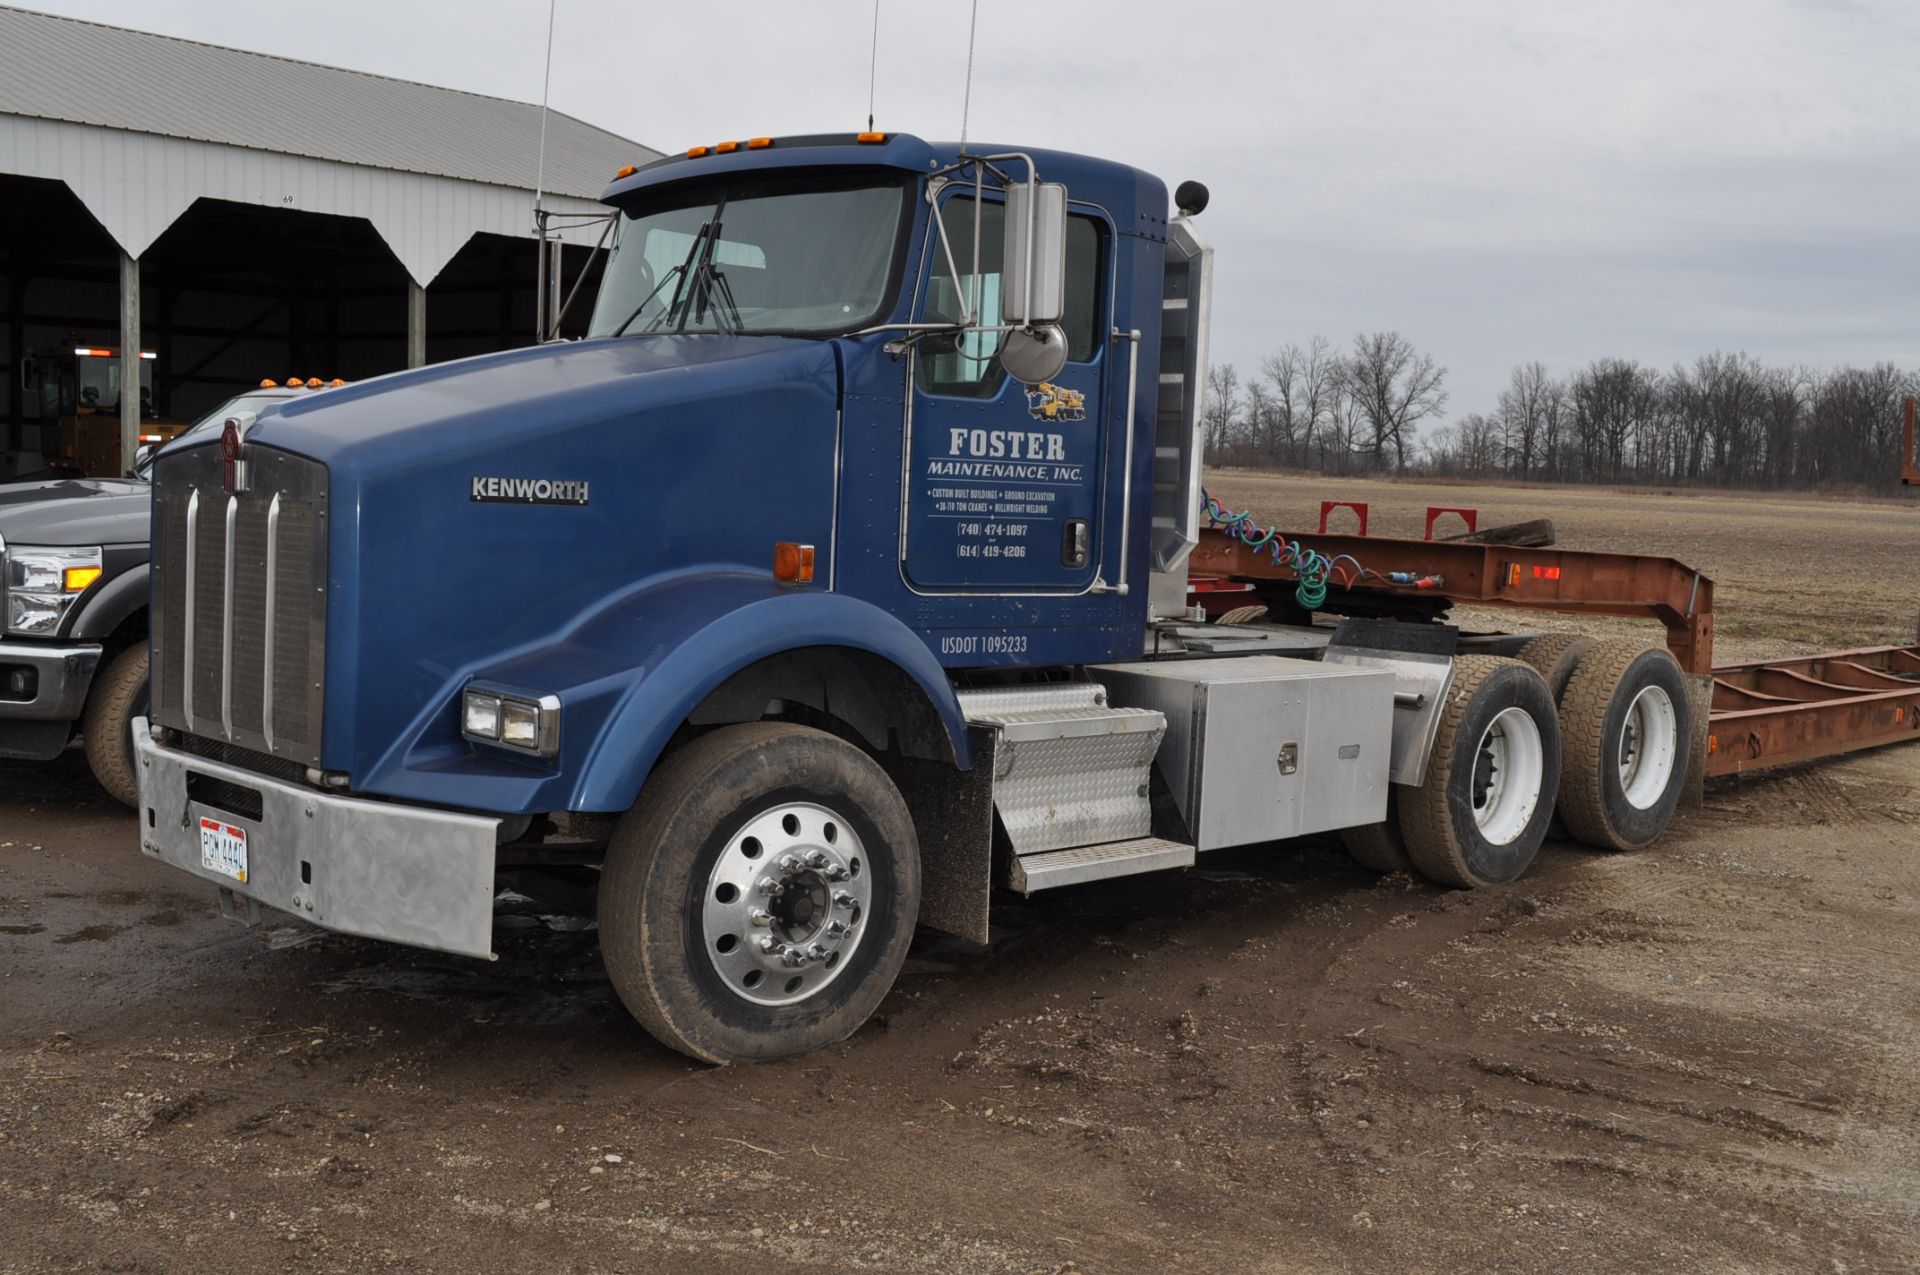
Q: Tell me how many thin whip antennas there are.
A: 3